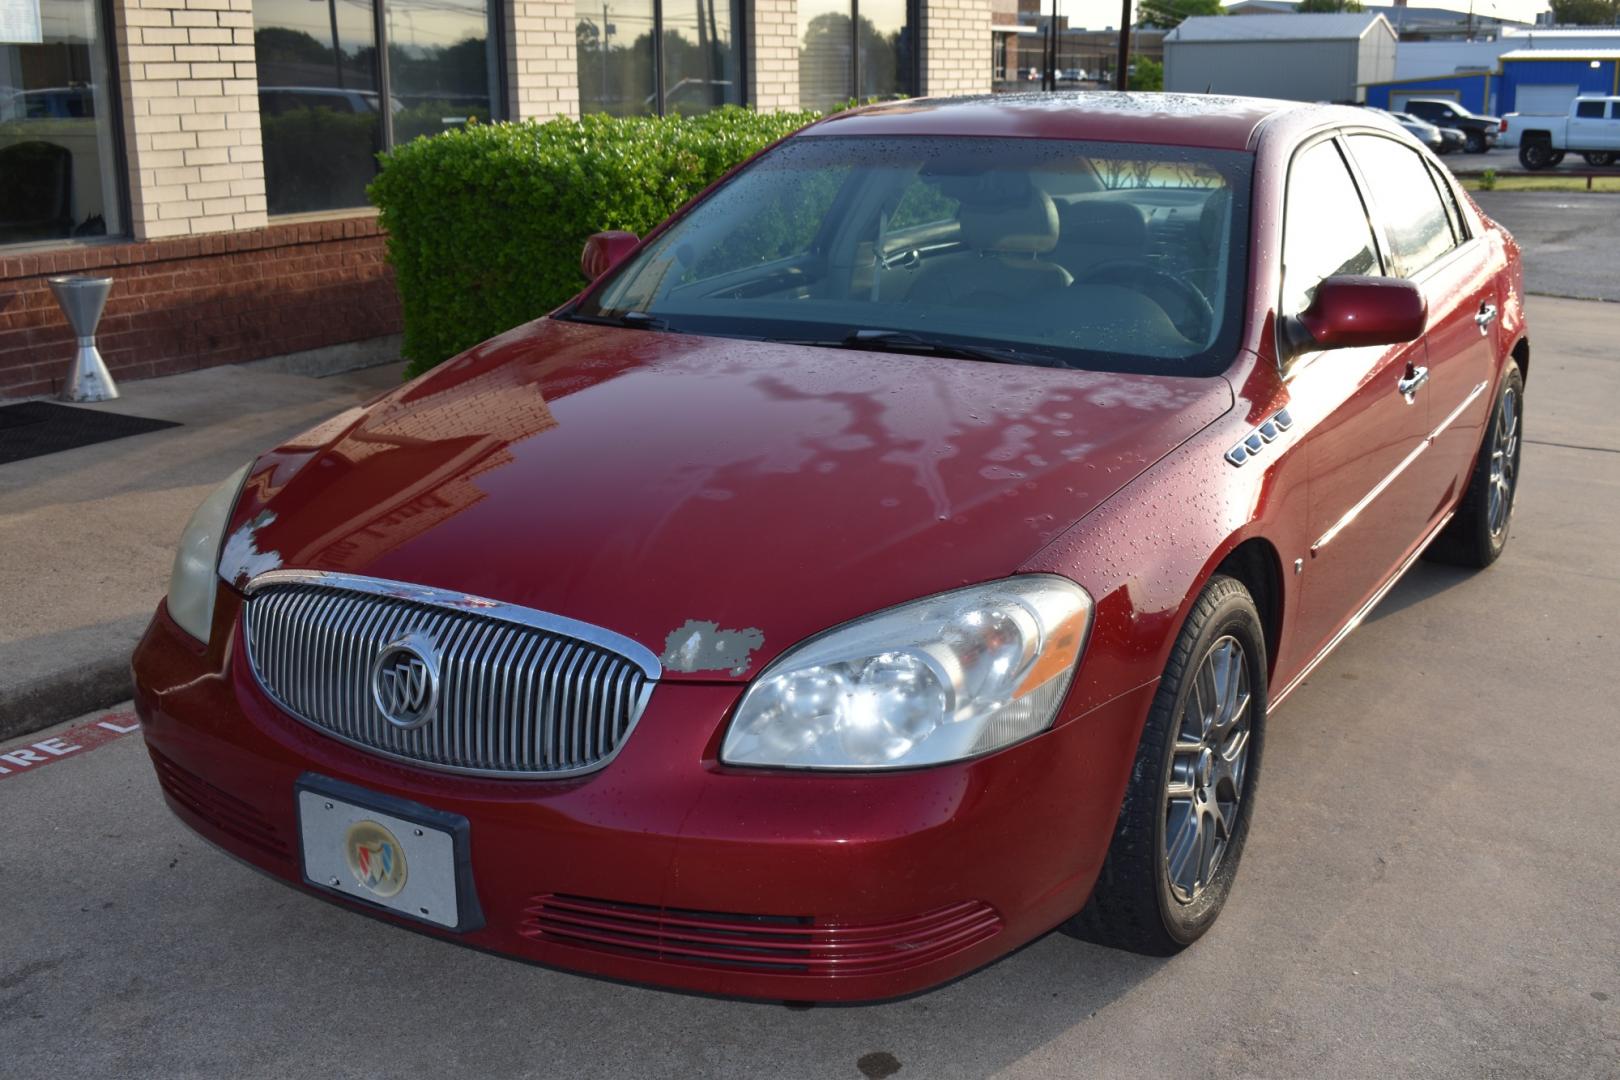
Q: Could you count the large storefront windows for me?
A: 4